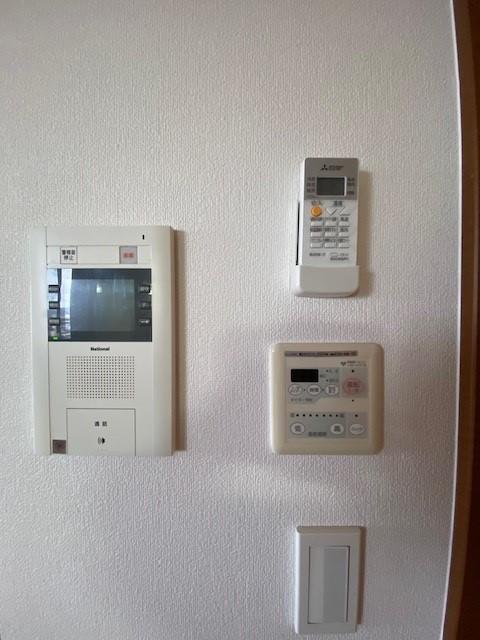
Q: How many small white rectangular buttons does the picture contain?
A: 9